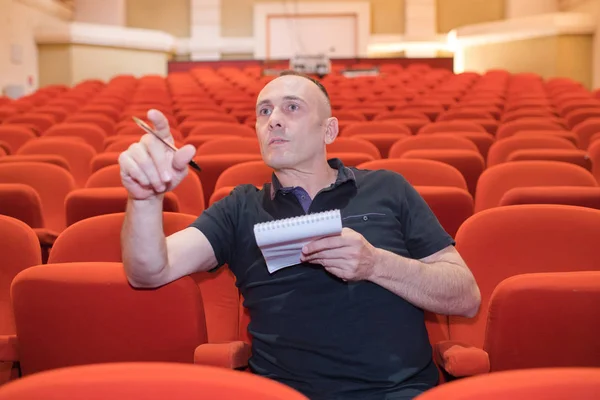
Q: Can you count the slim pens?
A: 1